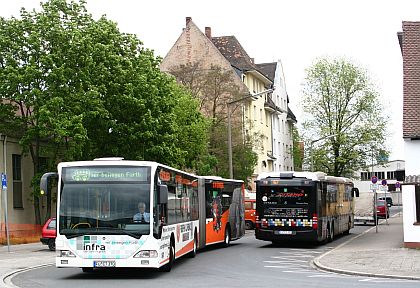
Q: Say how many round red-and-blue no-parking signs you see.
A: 3